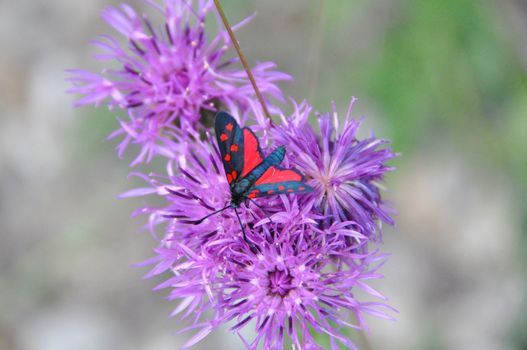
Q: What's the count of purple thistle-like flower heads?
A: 4